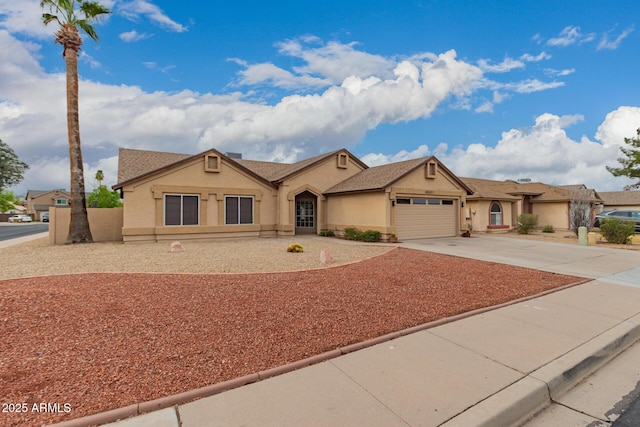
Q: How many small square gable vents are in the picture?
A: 3